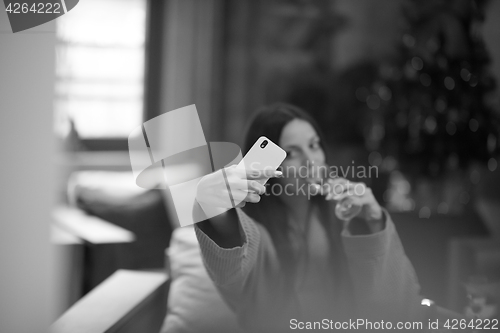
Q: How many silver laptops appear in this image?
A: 0